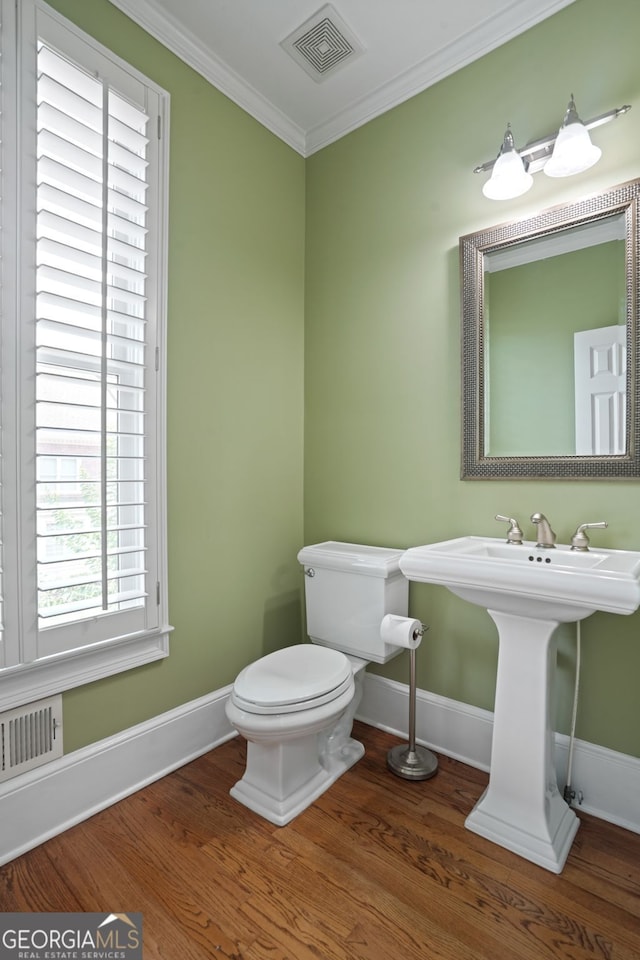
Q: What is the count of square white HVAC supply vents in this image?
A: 1